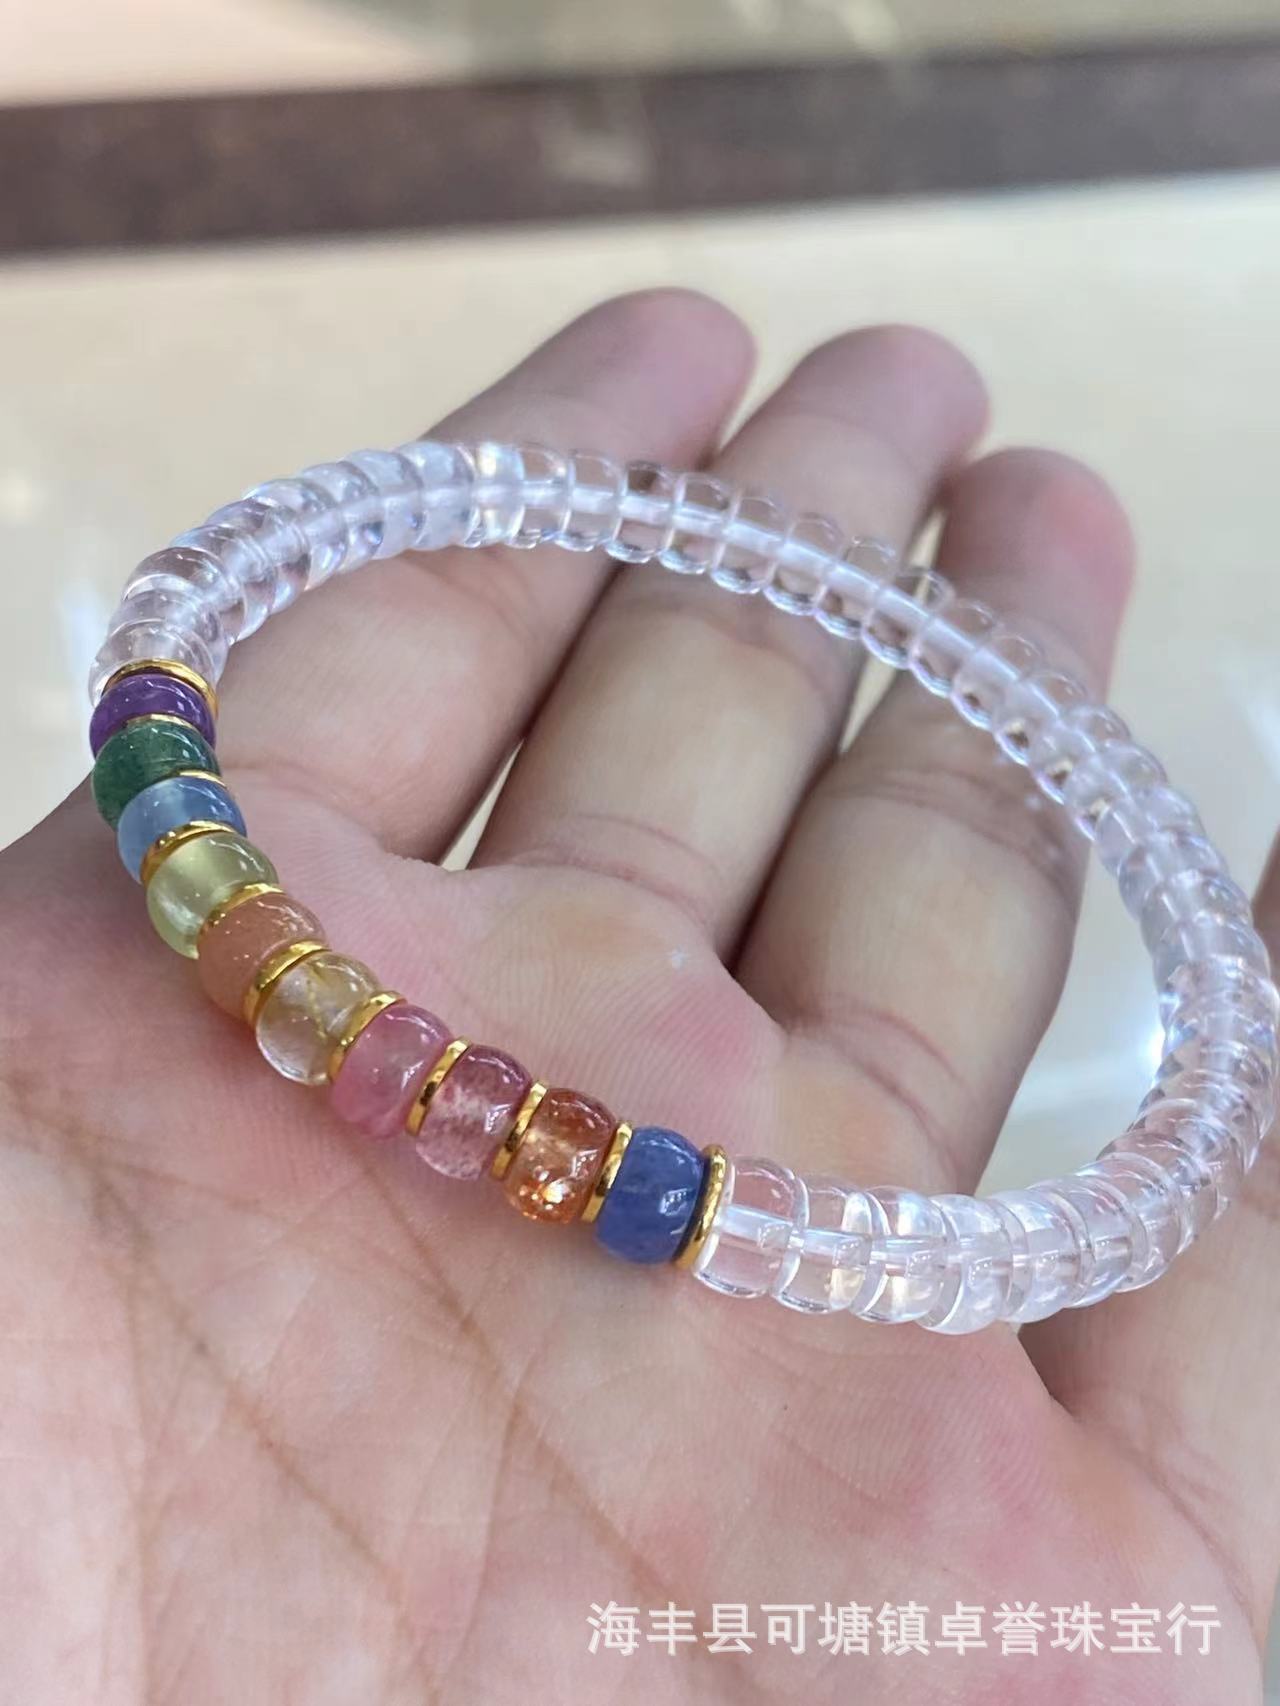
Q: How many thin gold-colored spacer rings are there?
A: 11